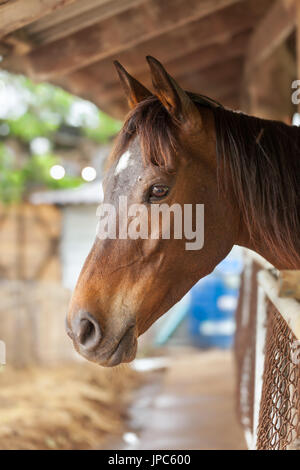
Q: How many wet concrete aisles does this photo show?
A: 1